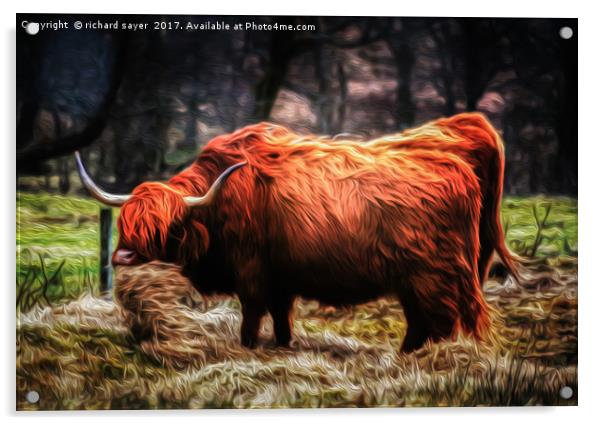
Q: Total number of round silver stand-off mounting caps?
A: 4